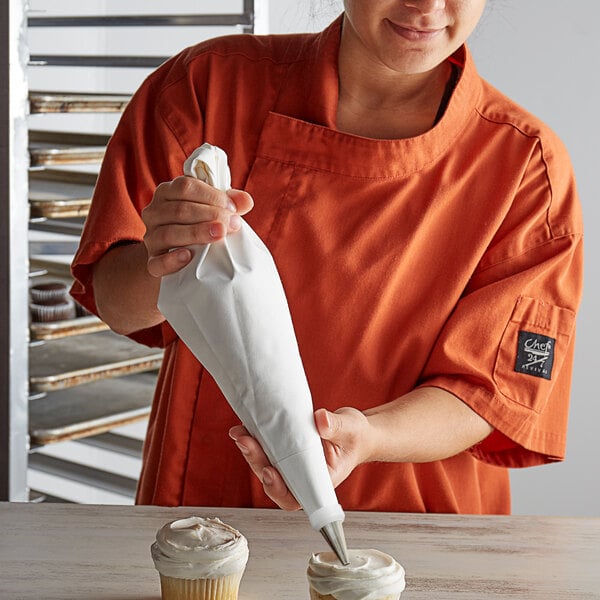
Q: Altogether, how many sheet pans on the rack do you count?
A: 6